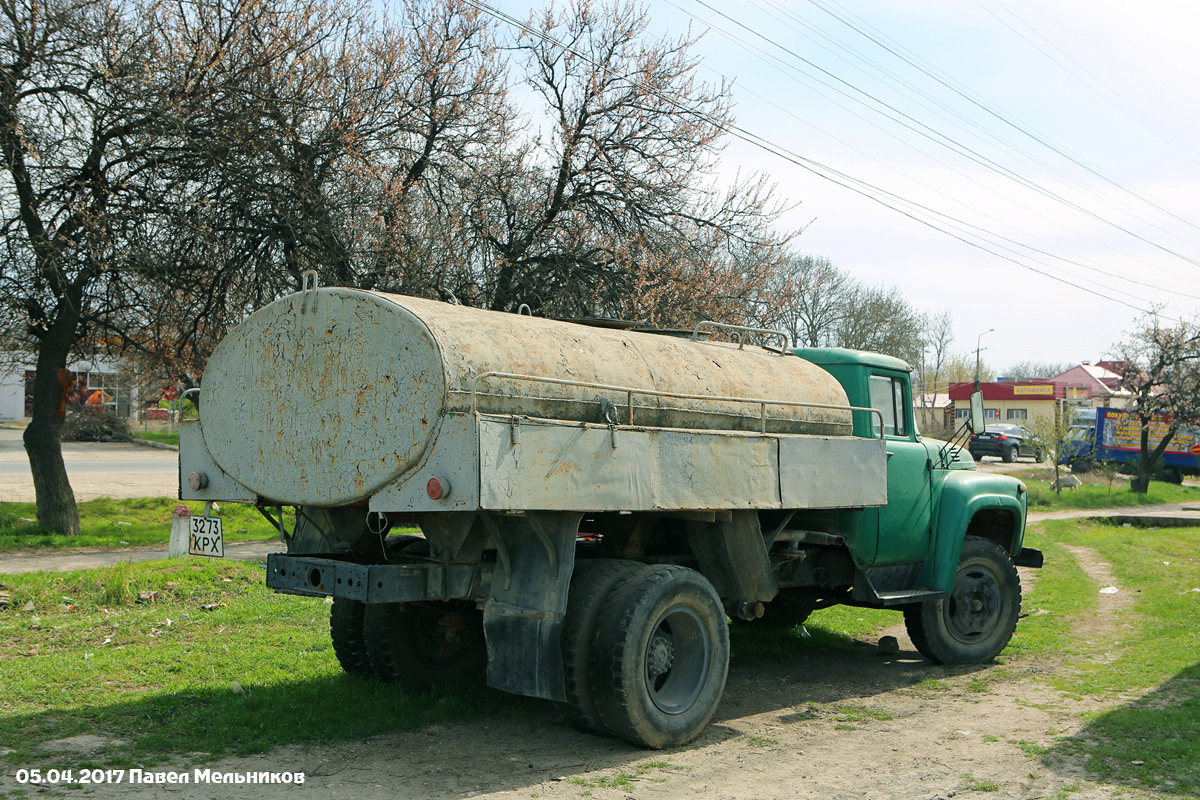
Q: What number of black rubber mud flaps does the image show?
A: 1